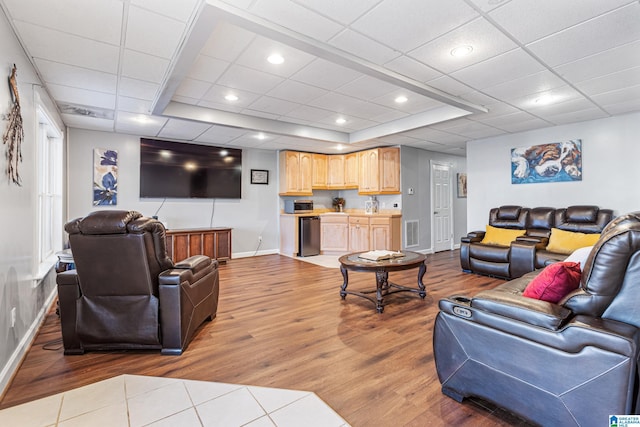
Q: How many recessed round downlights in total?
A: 9